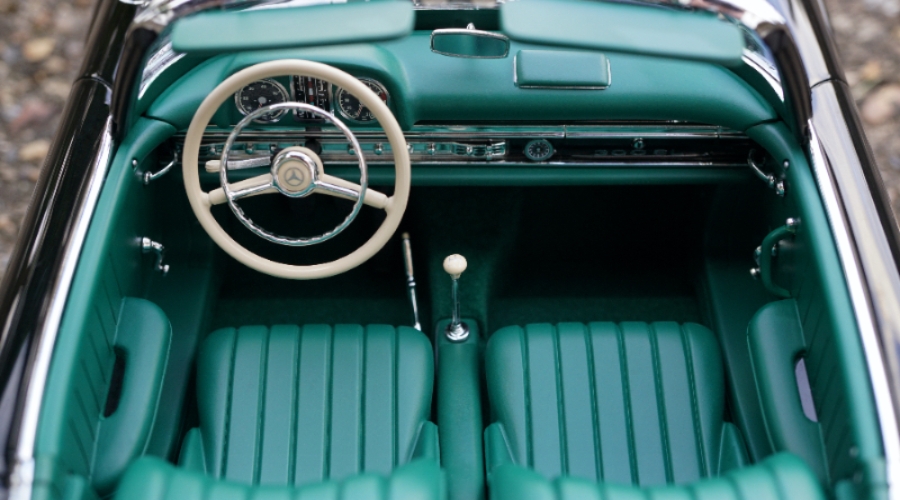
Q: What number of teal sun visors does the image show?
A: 2